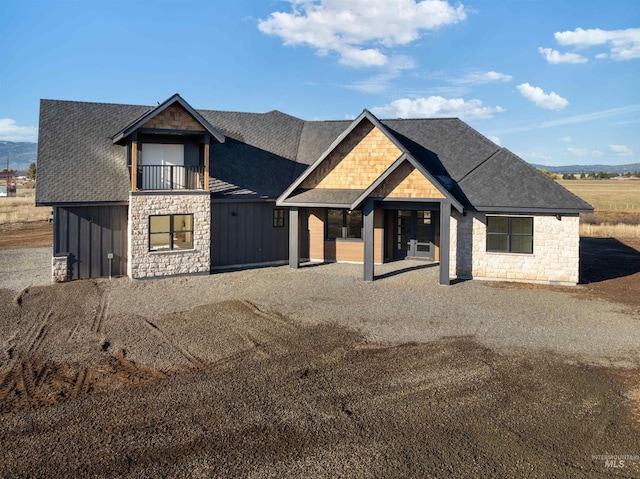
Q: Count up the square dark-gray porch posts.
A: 3